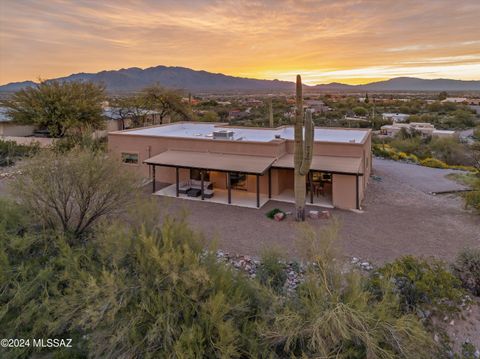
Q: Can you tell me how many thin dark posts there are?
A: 8